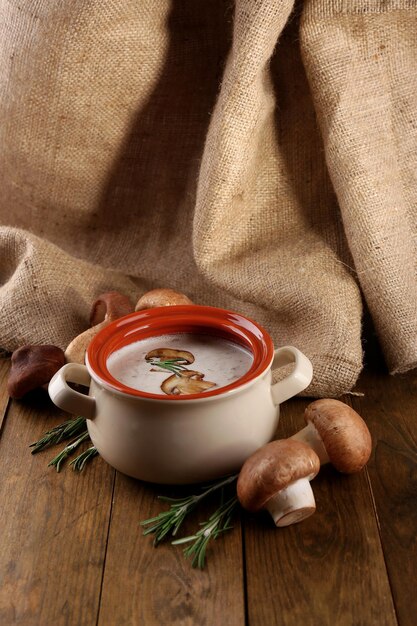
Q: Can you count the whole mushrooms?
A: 5